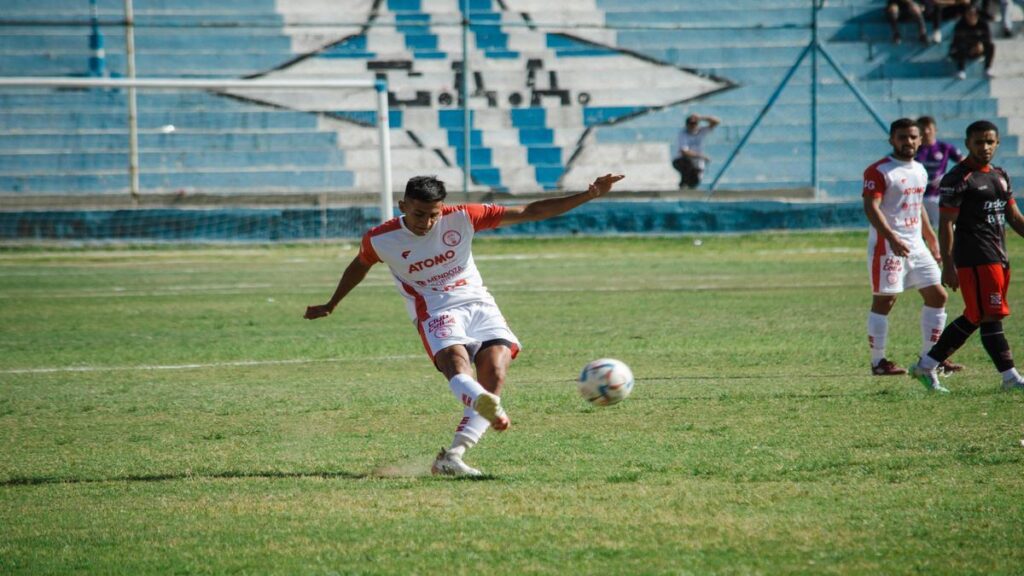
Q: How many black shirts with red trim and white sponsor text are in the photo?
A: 1